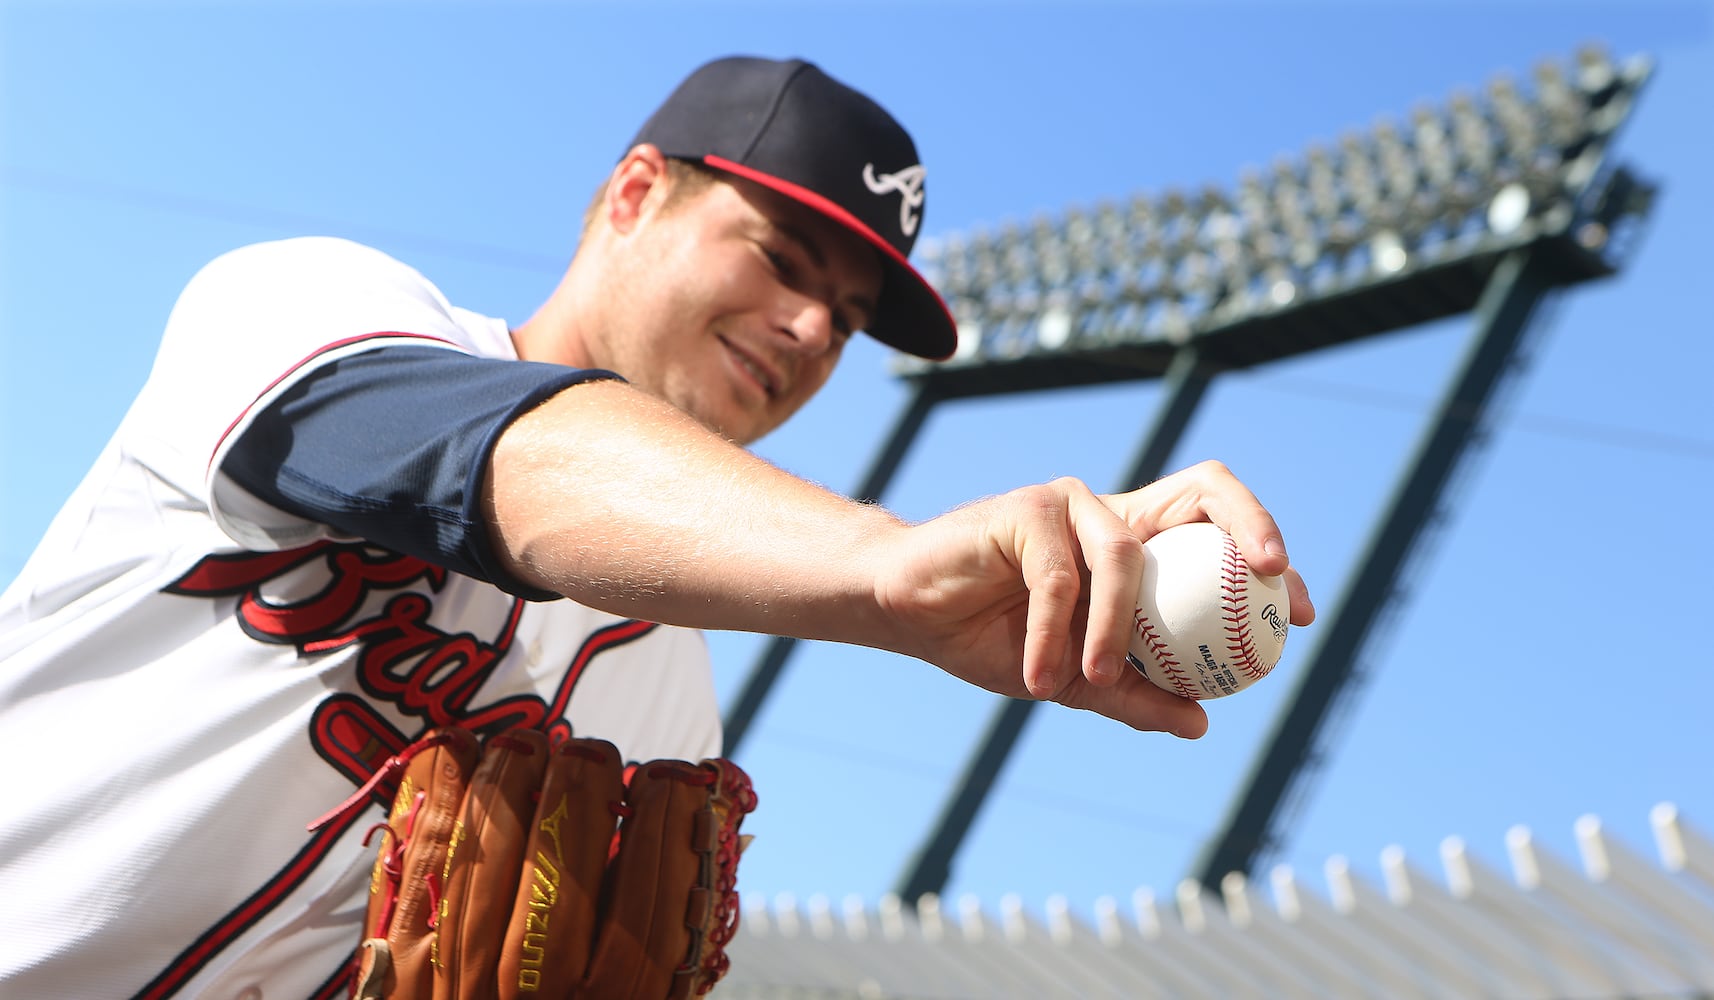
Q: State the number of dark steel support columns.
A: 3